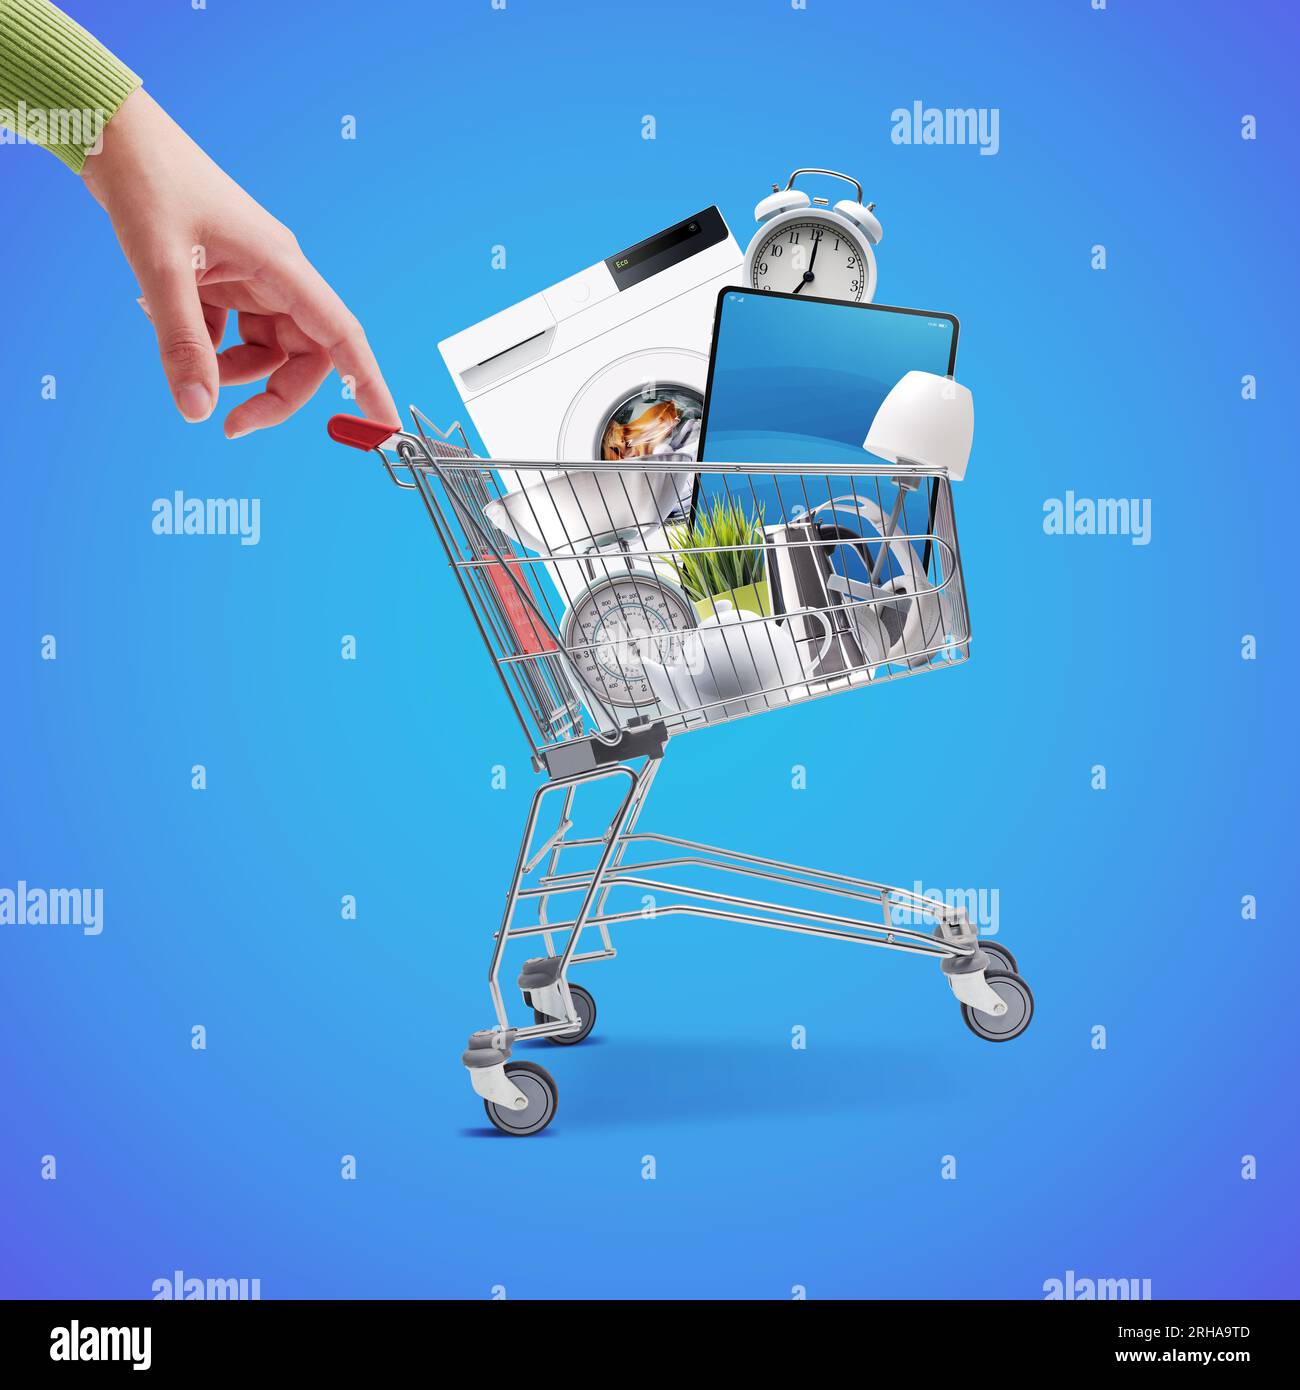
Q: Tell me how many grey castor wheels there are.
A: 4